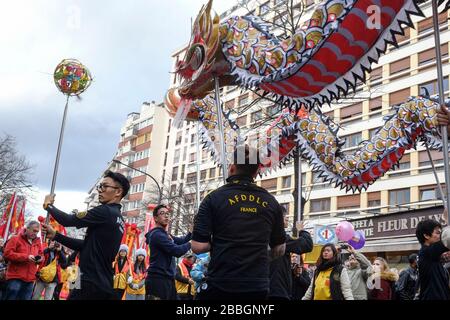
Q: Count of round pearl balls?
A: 1